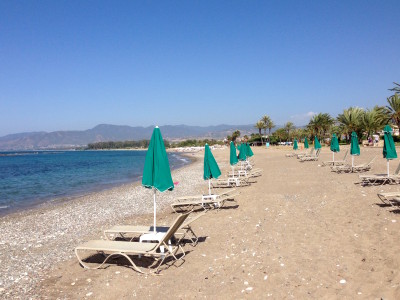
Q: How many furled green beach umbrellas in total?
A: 11